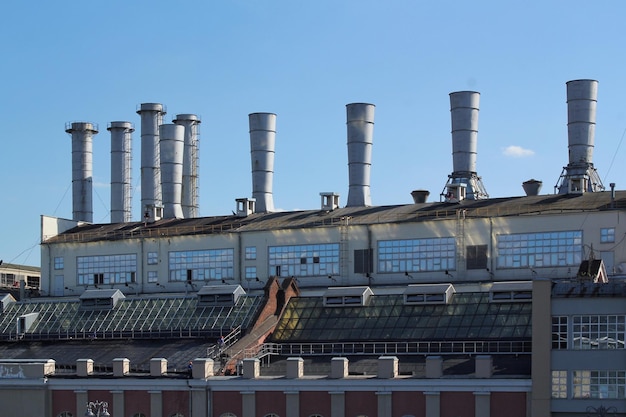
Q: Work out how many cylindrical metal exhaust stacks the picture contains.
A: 9